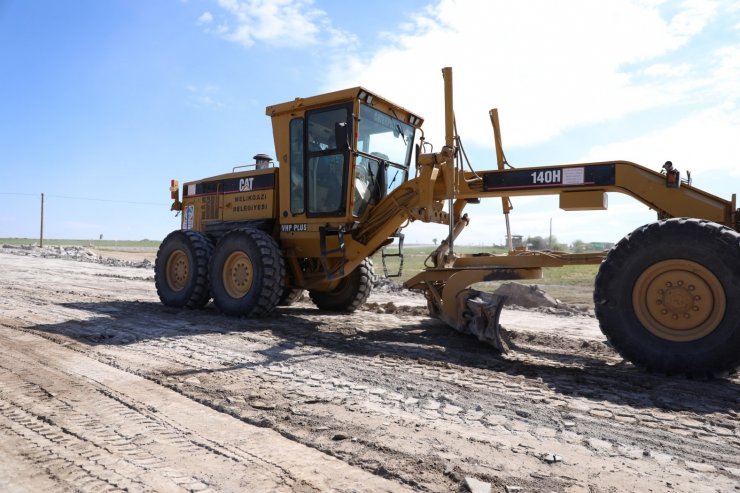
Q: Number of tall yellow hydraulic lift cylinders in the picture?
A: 2